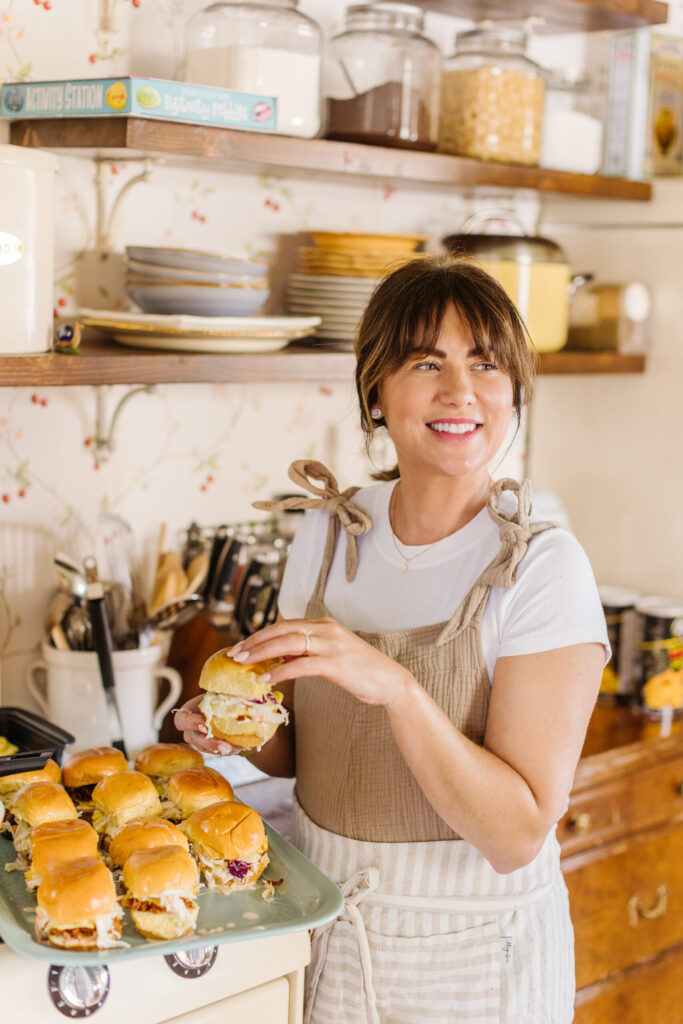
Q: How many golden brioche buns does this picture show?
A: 12